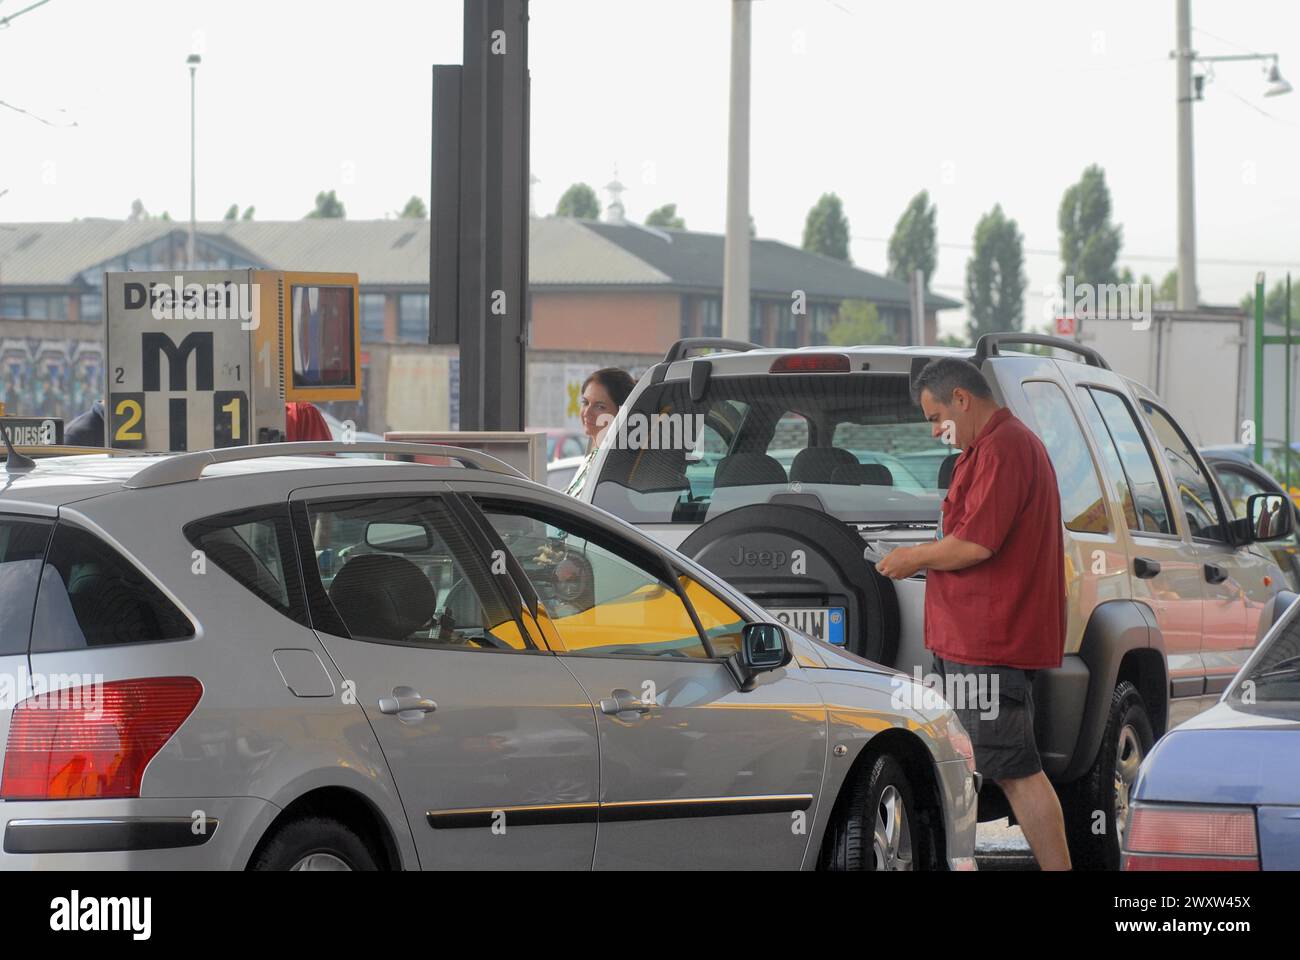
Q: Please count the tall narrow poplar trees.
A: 4